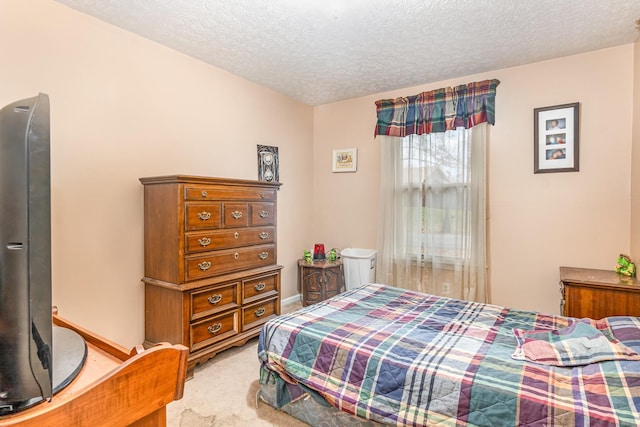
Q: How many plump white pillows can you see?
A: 0